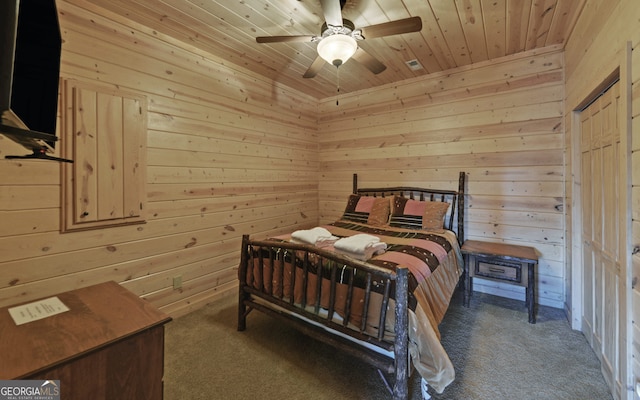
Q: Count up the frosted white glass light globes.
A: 1